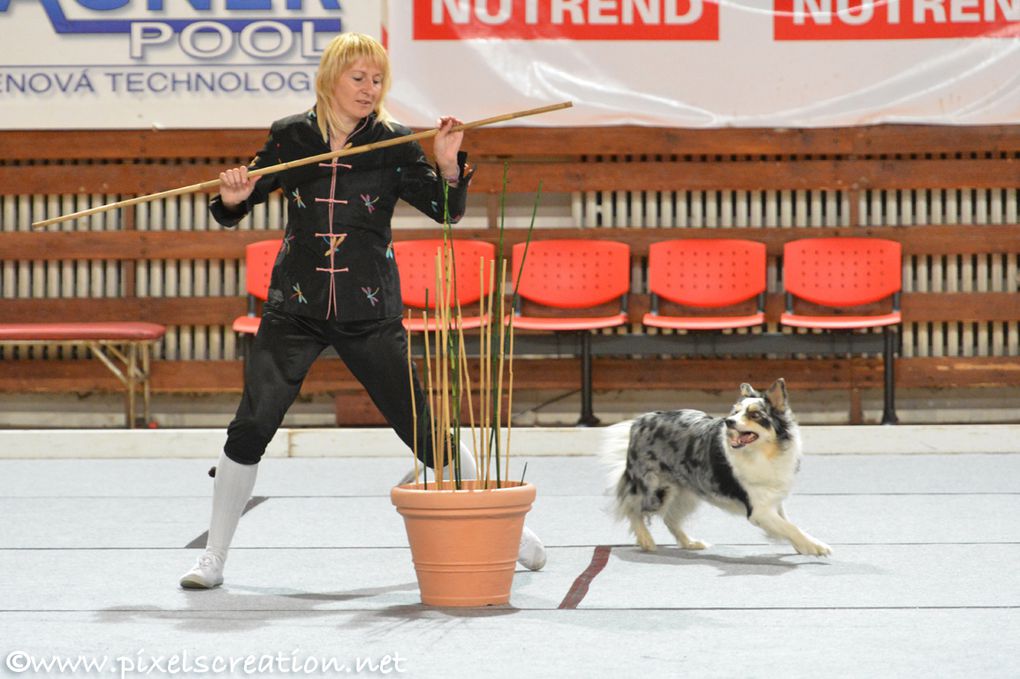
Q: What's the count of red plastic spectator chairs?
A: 5